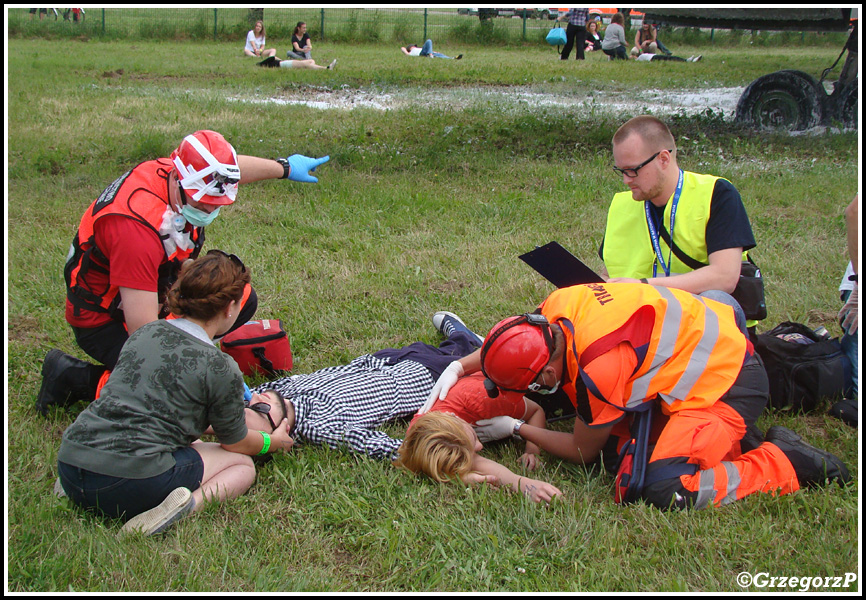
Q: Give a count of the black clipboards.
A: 1